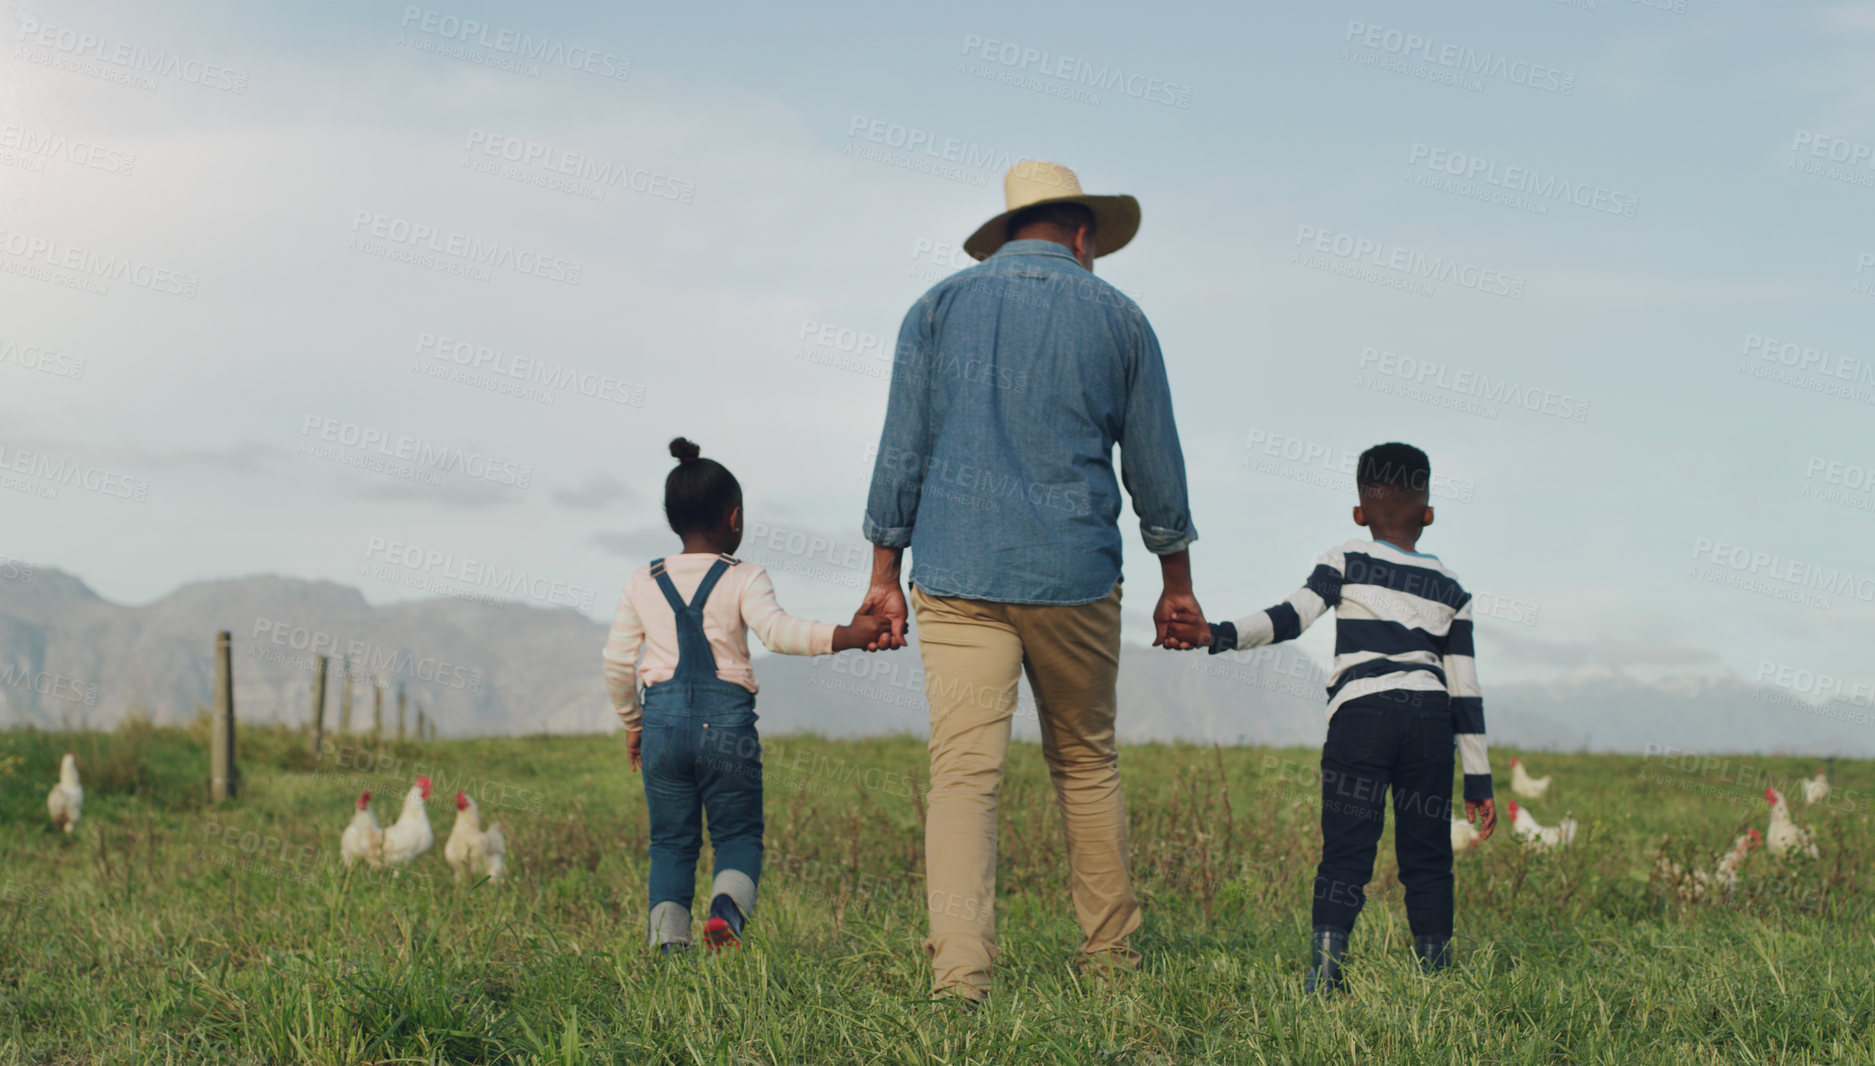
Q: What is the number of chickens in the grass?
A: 10